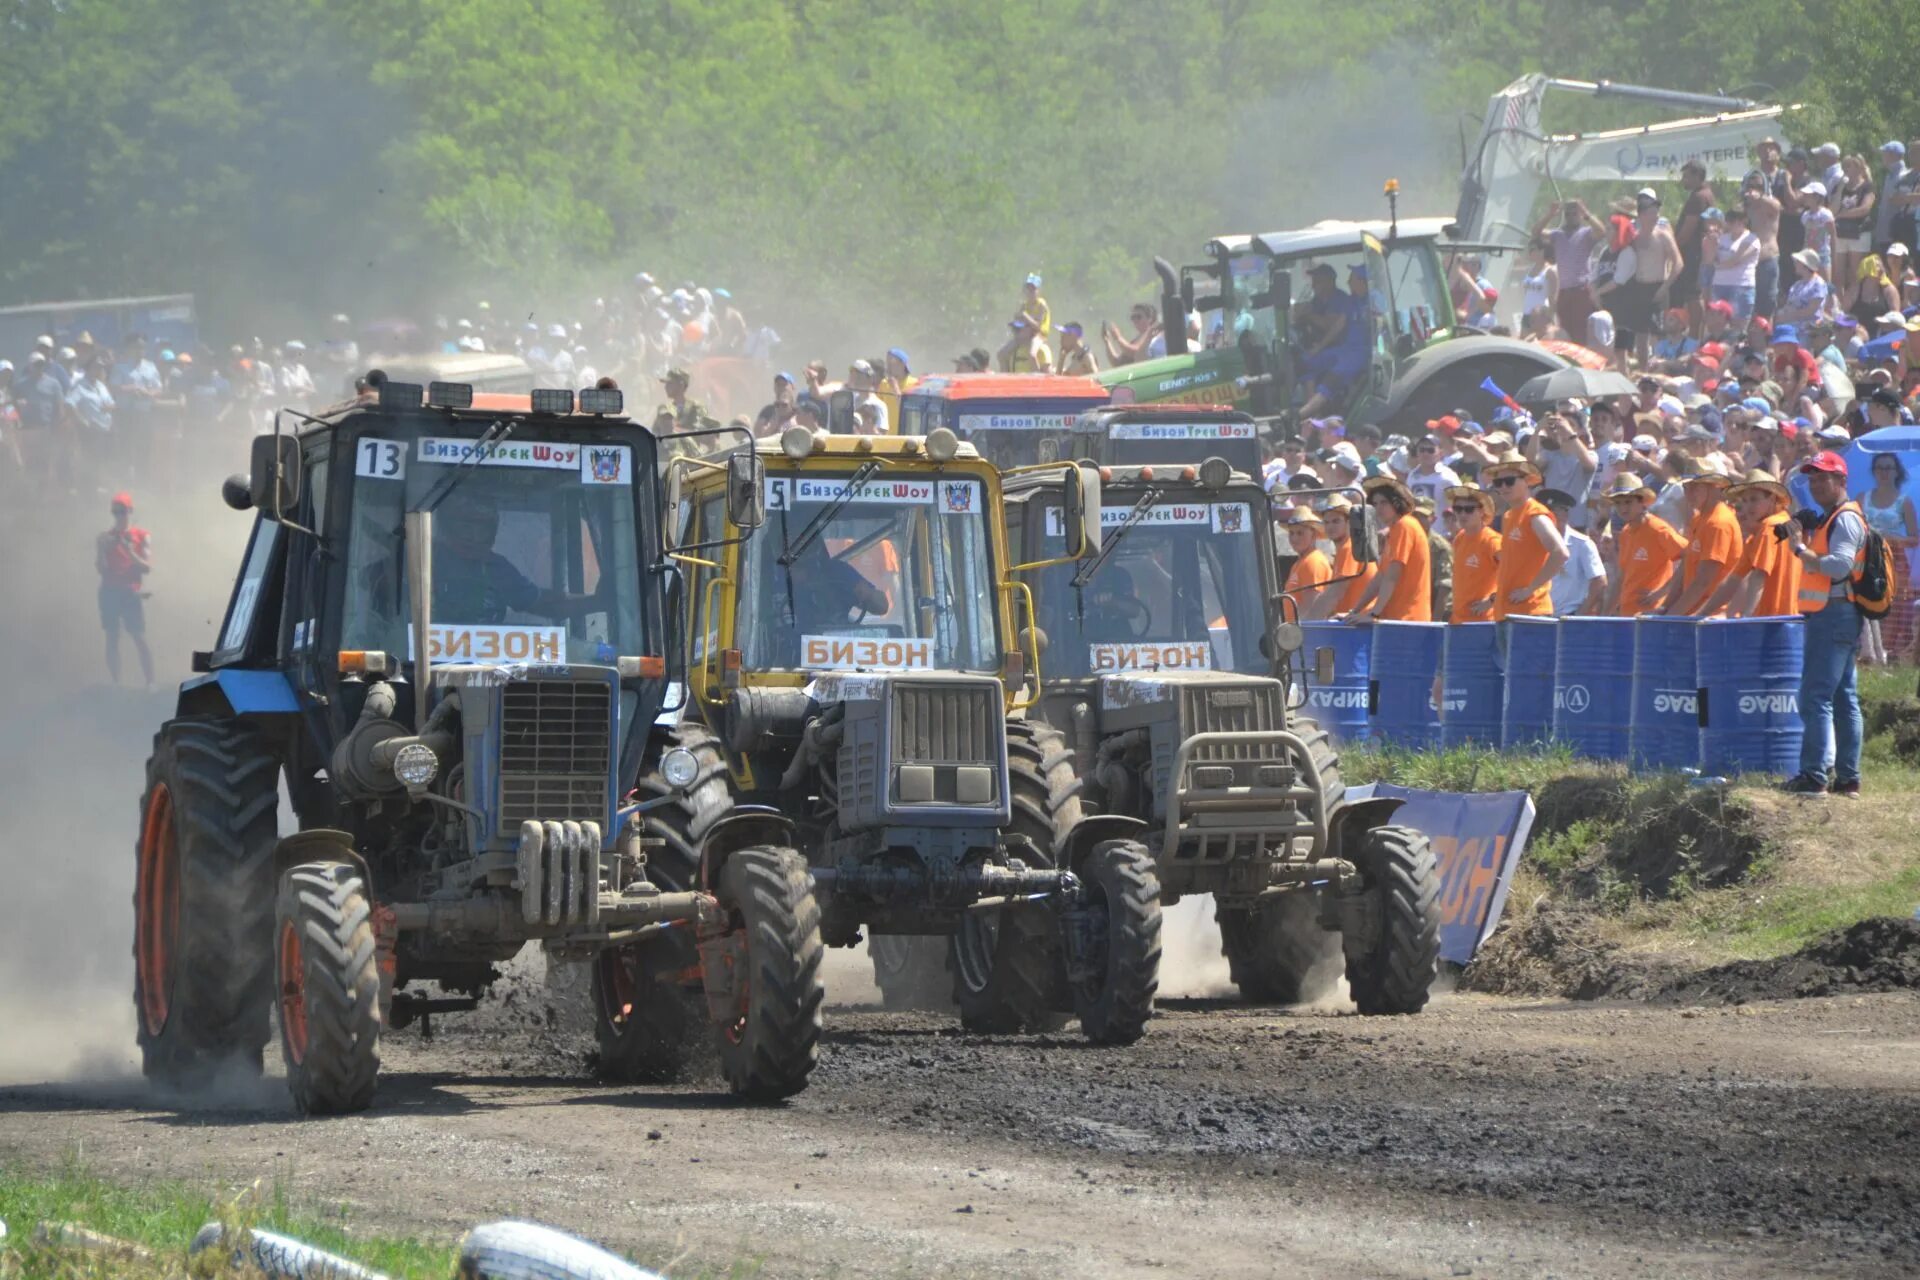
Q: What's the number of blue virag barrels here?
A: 7